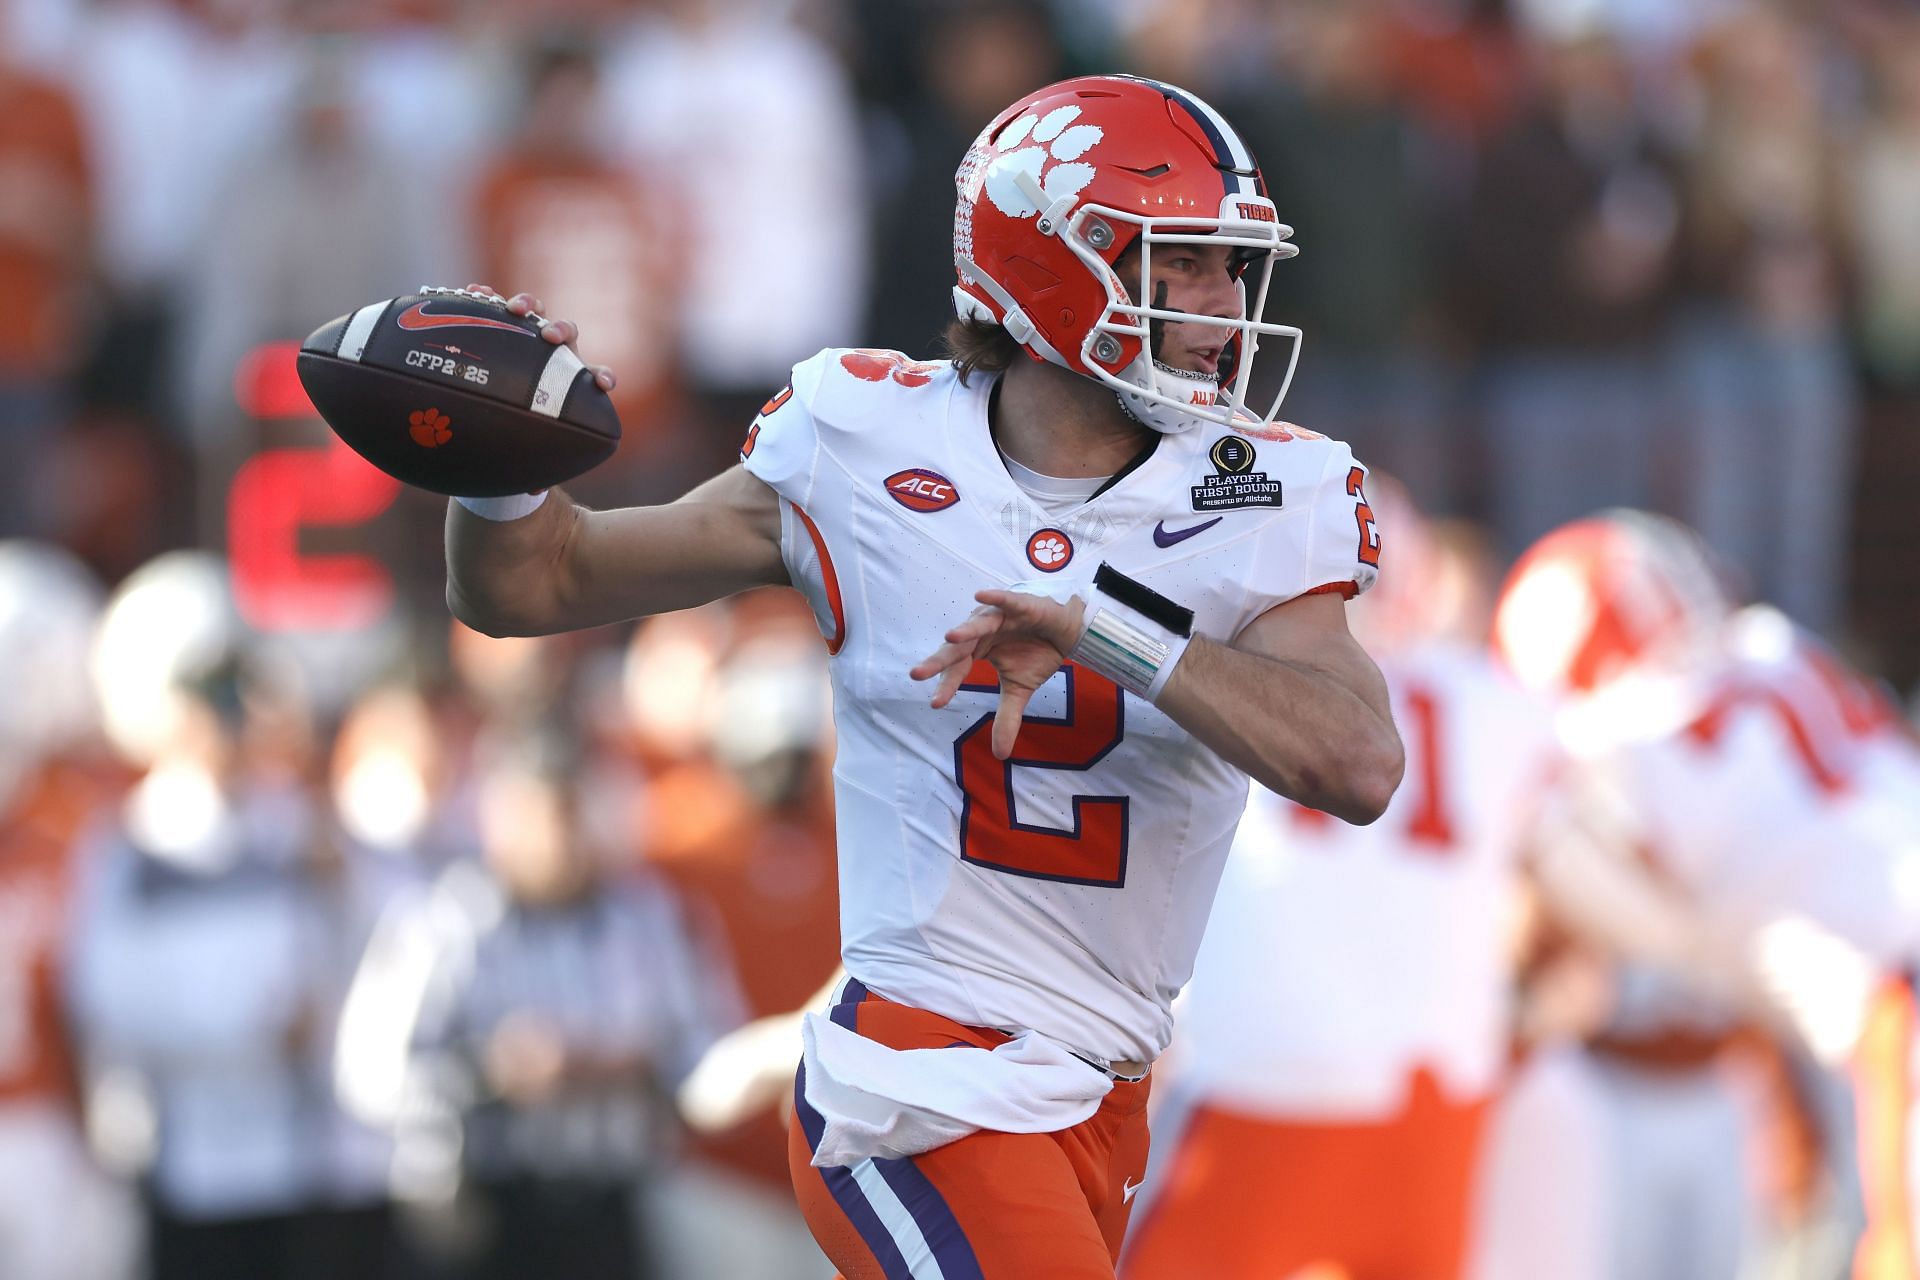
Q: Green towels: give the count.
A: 0